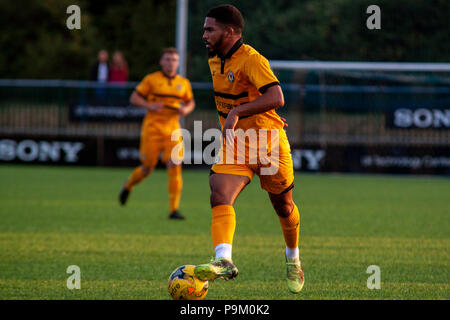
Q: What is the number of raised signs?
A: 2